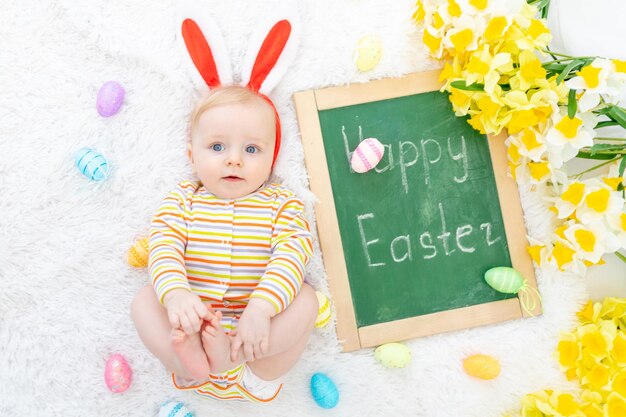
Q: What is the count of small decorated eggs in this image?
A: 12